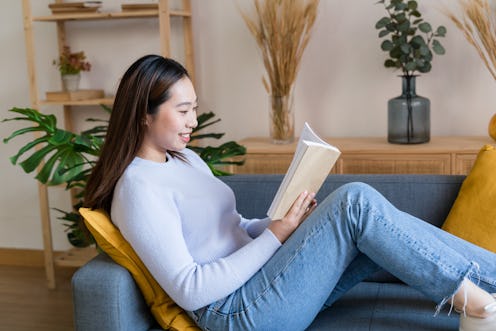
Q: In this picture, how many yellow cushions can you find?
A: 2